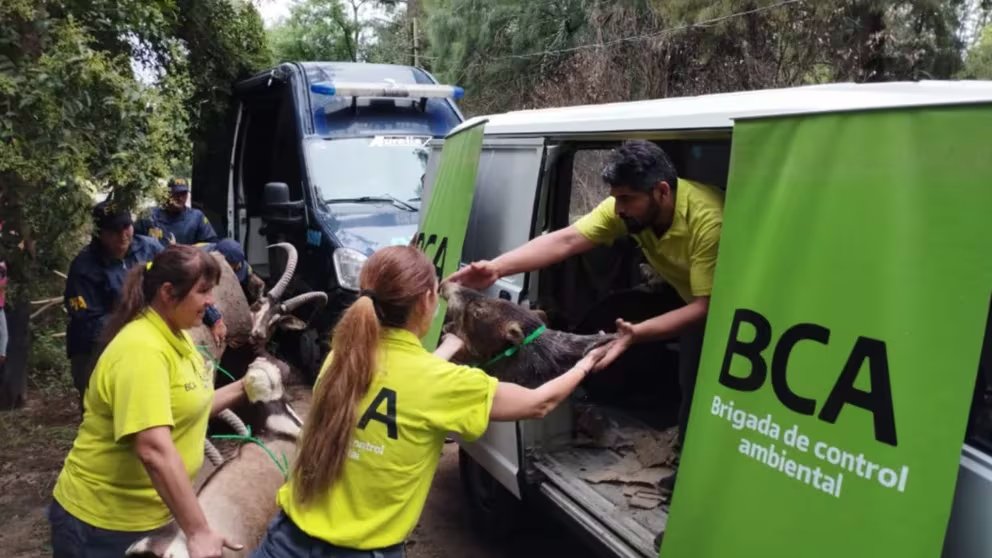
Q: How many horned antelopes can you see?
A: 2